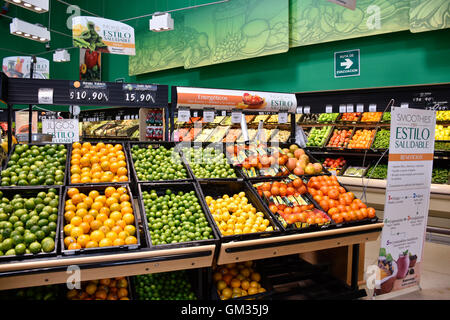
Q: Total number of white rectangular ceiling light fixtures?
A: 4